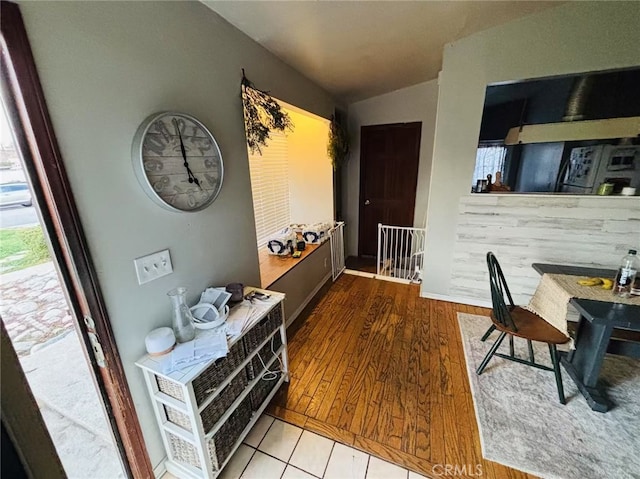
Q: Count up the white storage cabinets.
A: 1